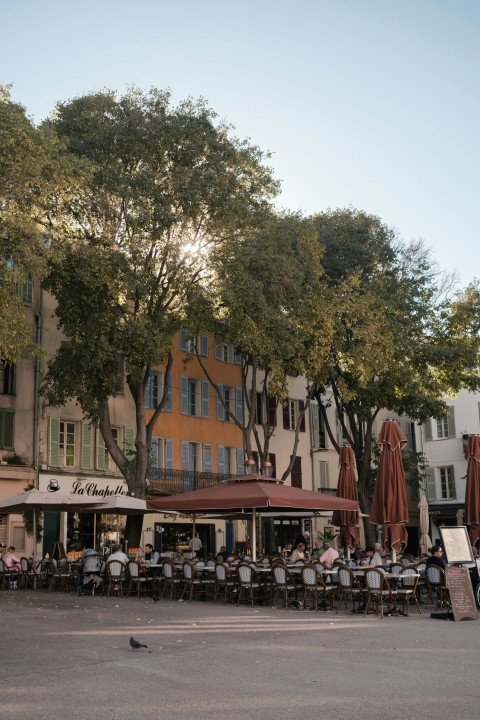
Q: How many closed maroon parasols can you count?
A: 3